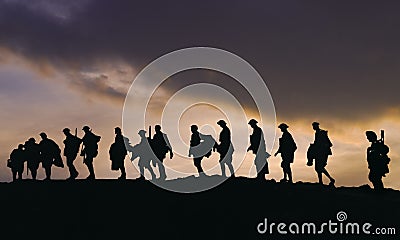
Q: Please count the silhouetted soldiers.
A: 14